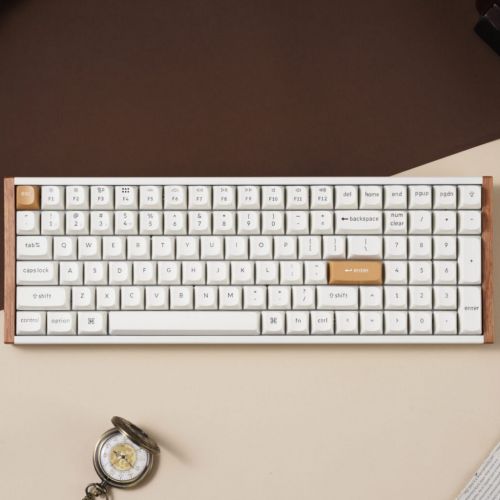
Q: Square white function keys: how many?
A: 12